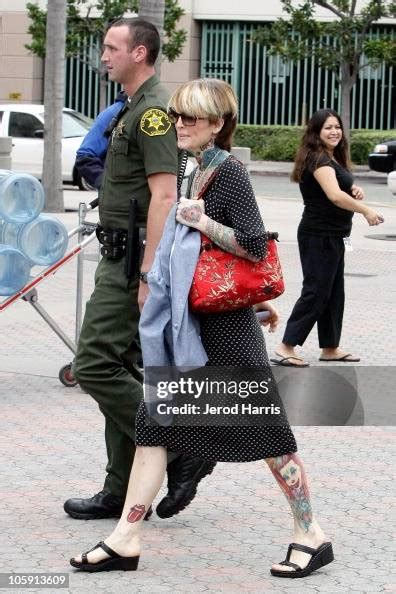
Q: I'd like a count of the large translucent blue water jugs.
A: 3